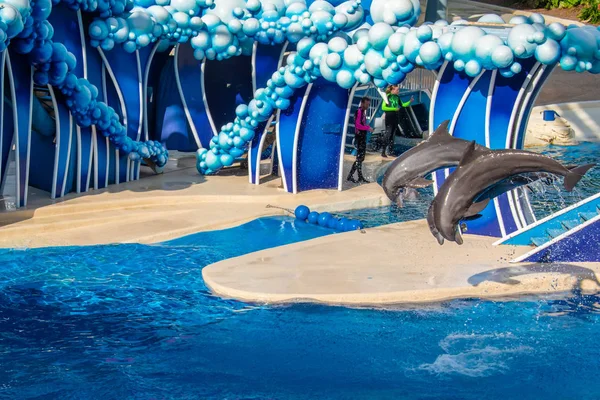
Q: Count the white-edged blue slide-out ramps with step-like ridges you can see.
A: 1